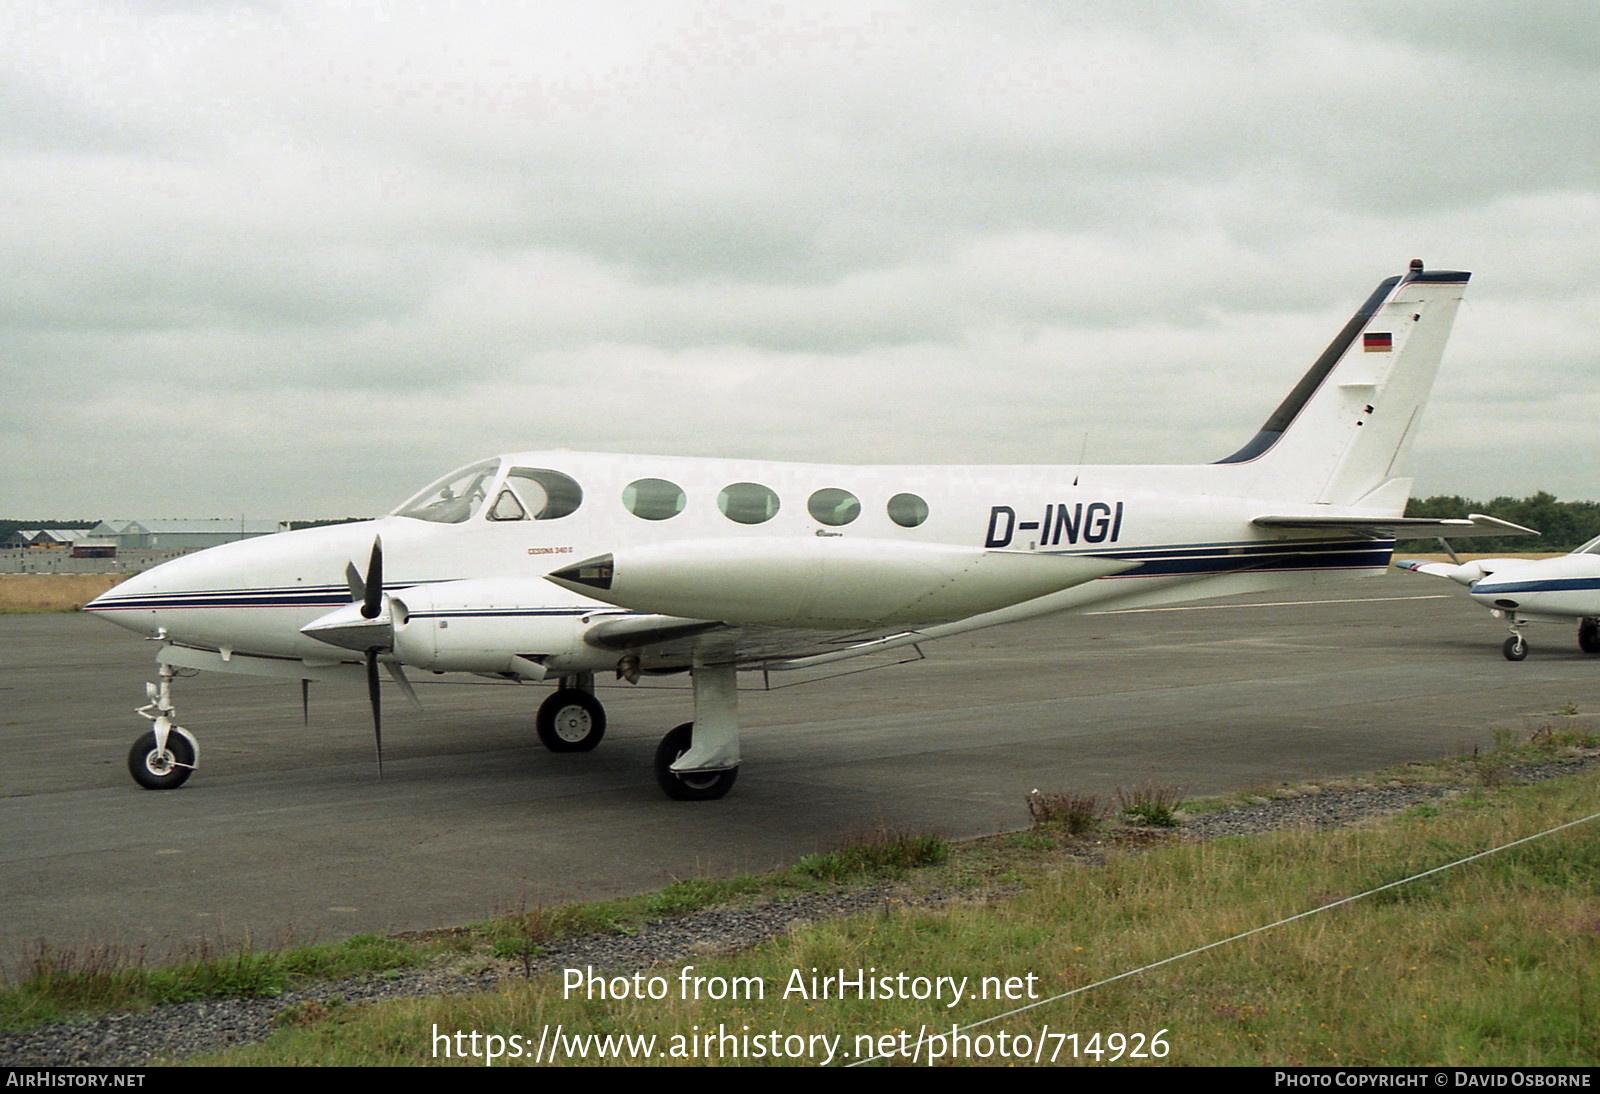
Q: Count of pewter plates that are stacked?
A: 0